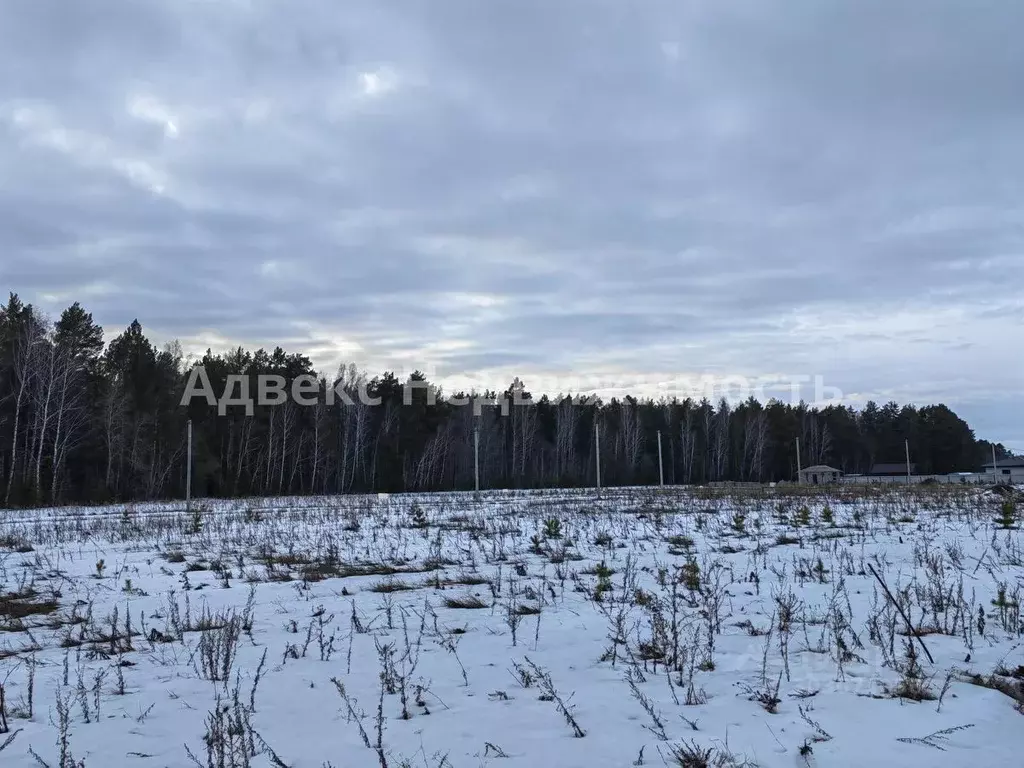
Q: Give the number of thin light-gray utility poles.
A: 7